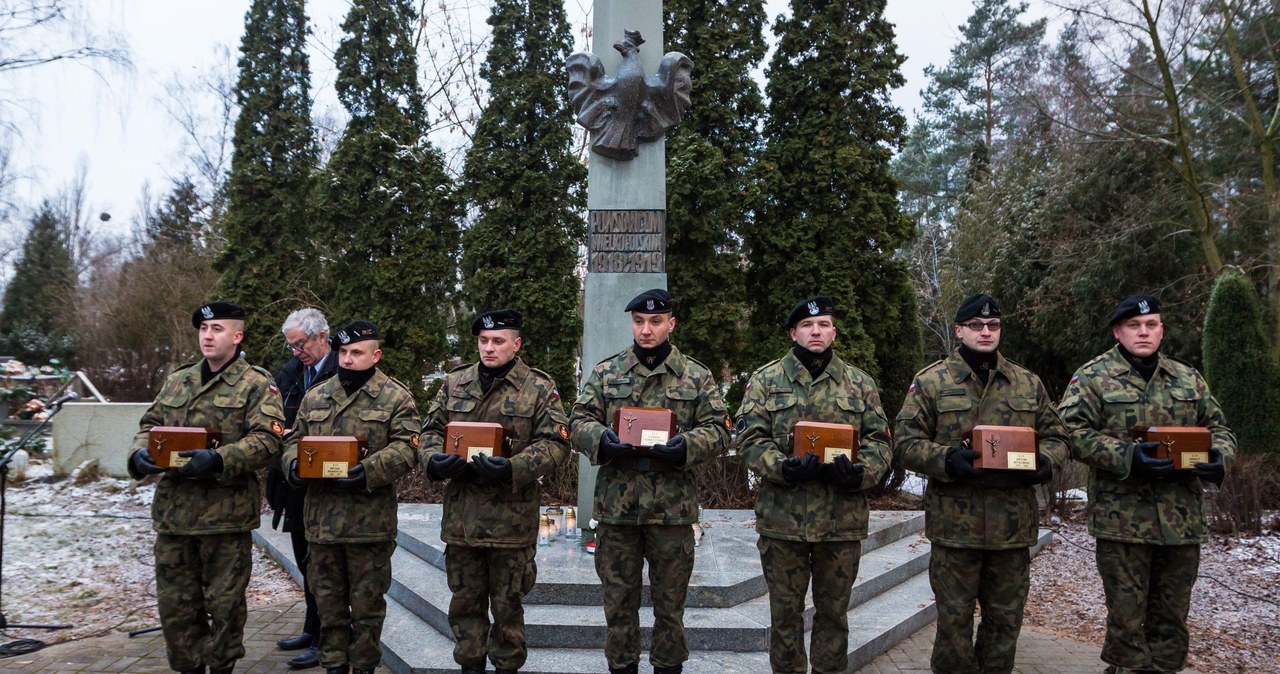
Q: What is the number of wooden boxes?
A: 7